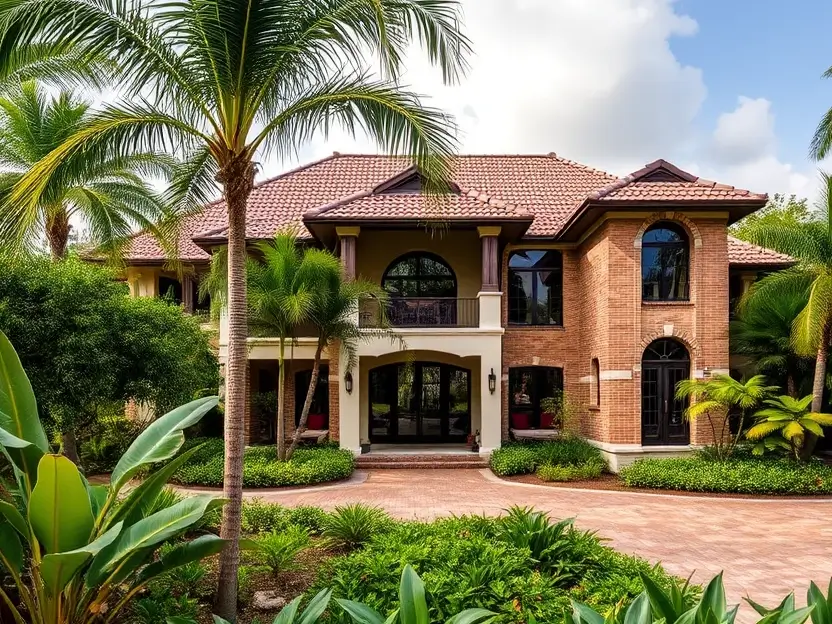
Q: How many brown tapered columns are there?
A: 2